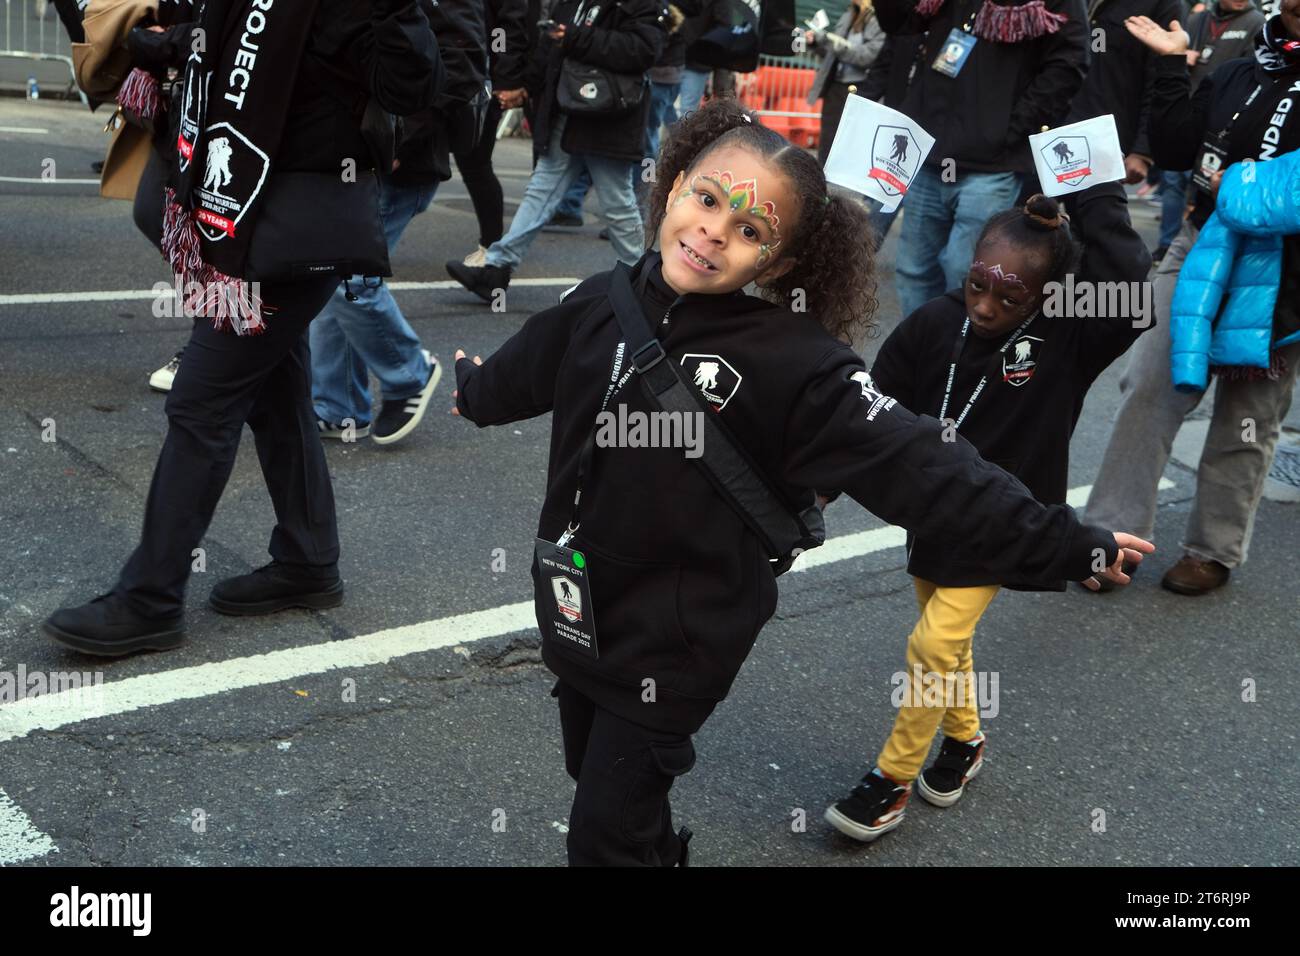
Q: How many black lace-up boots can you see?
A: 2